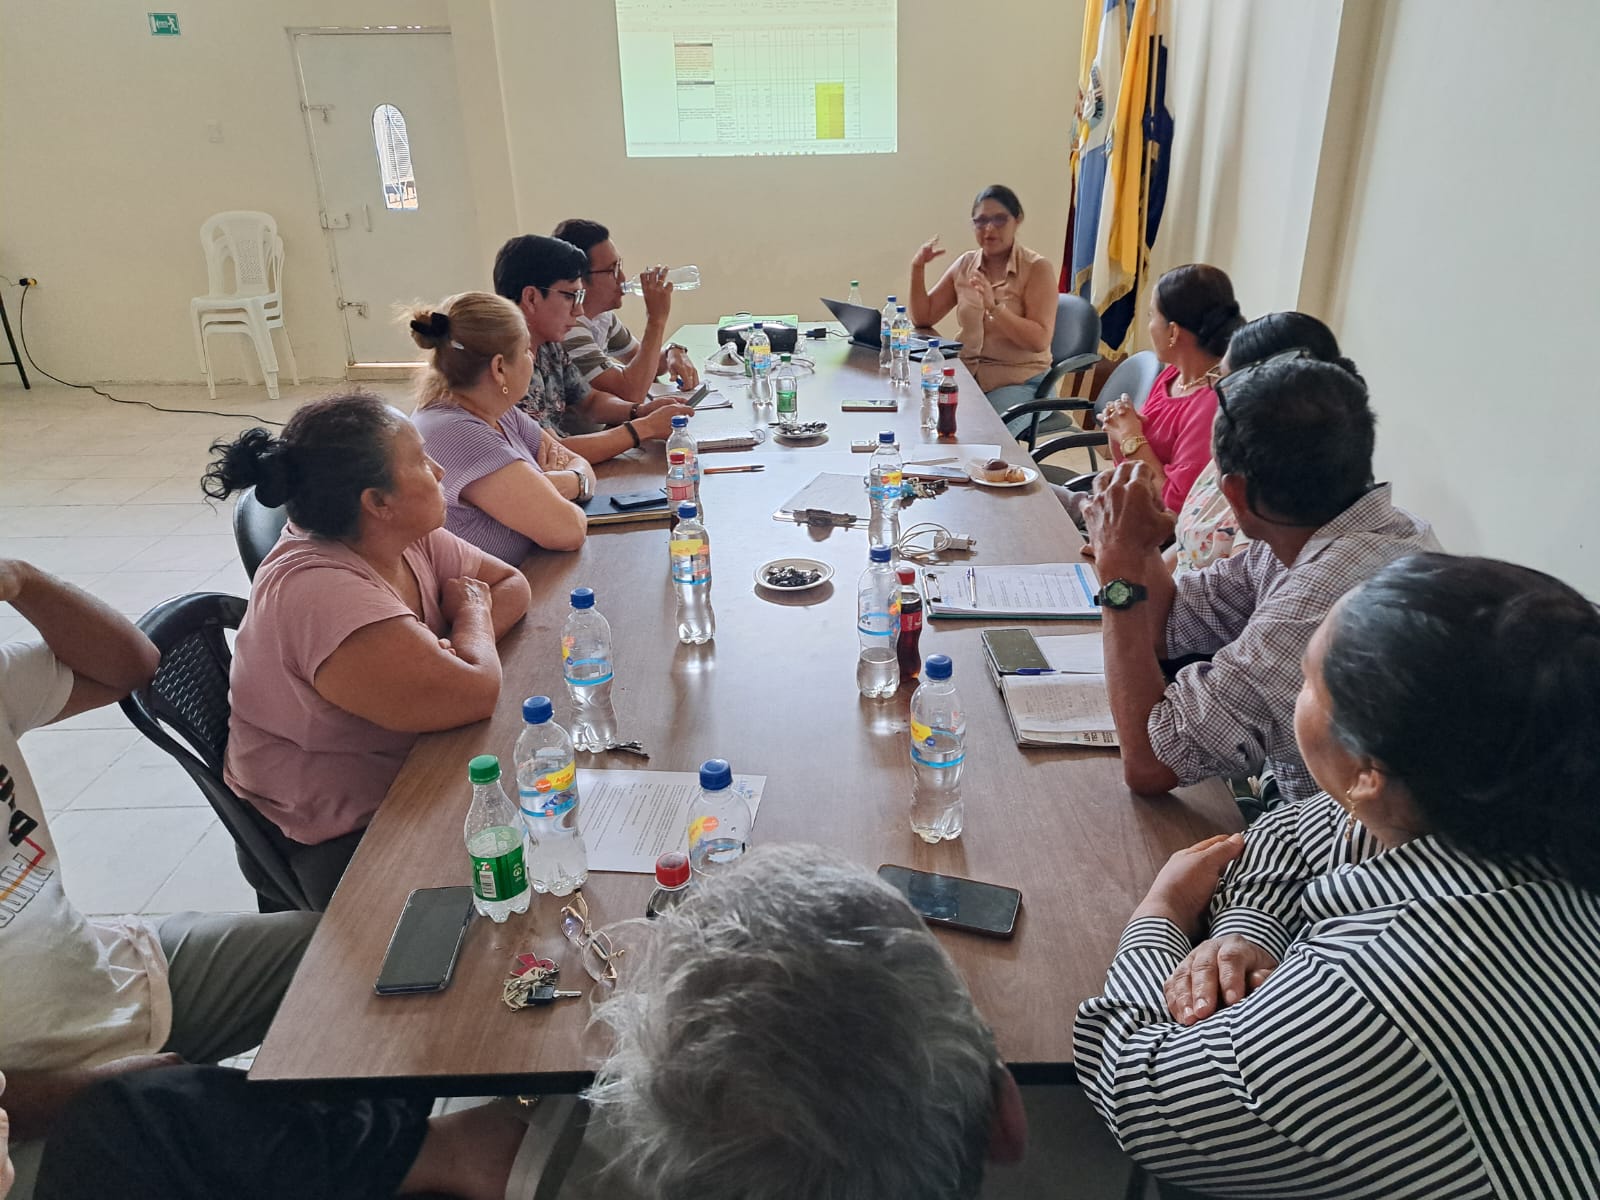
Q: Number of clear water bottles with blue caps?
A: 12